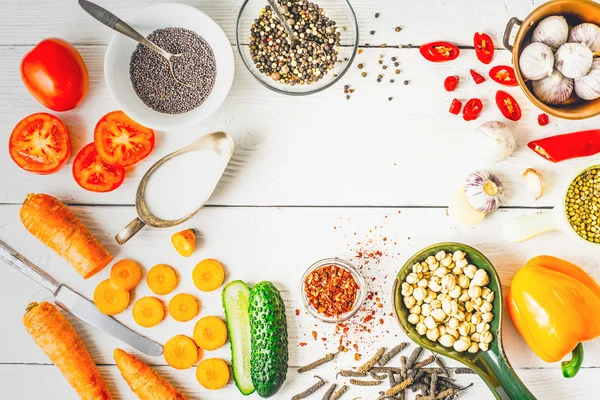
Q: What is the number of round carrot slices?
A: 9